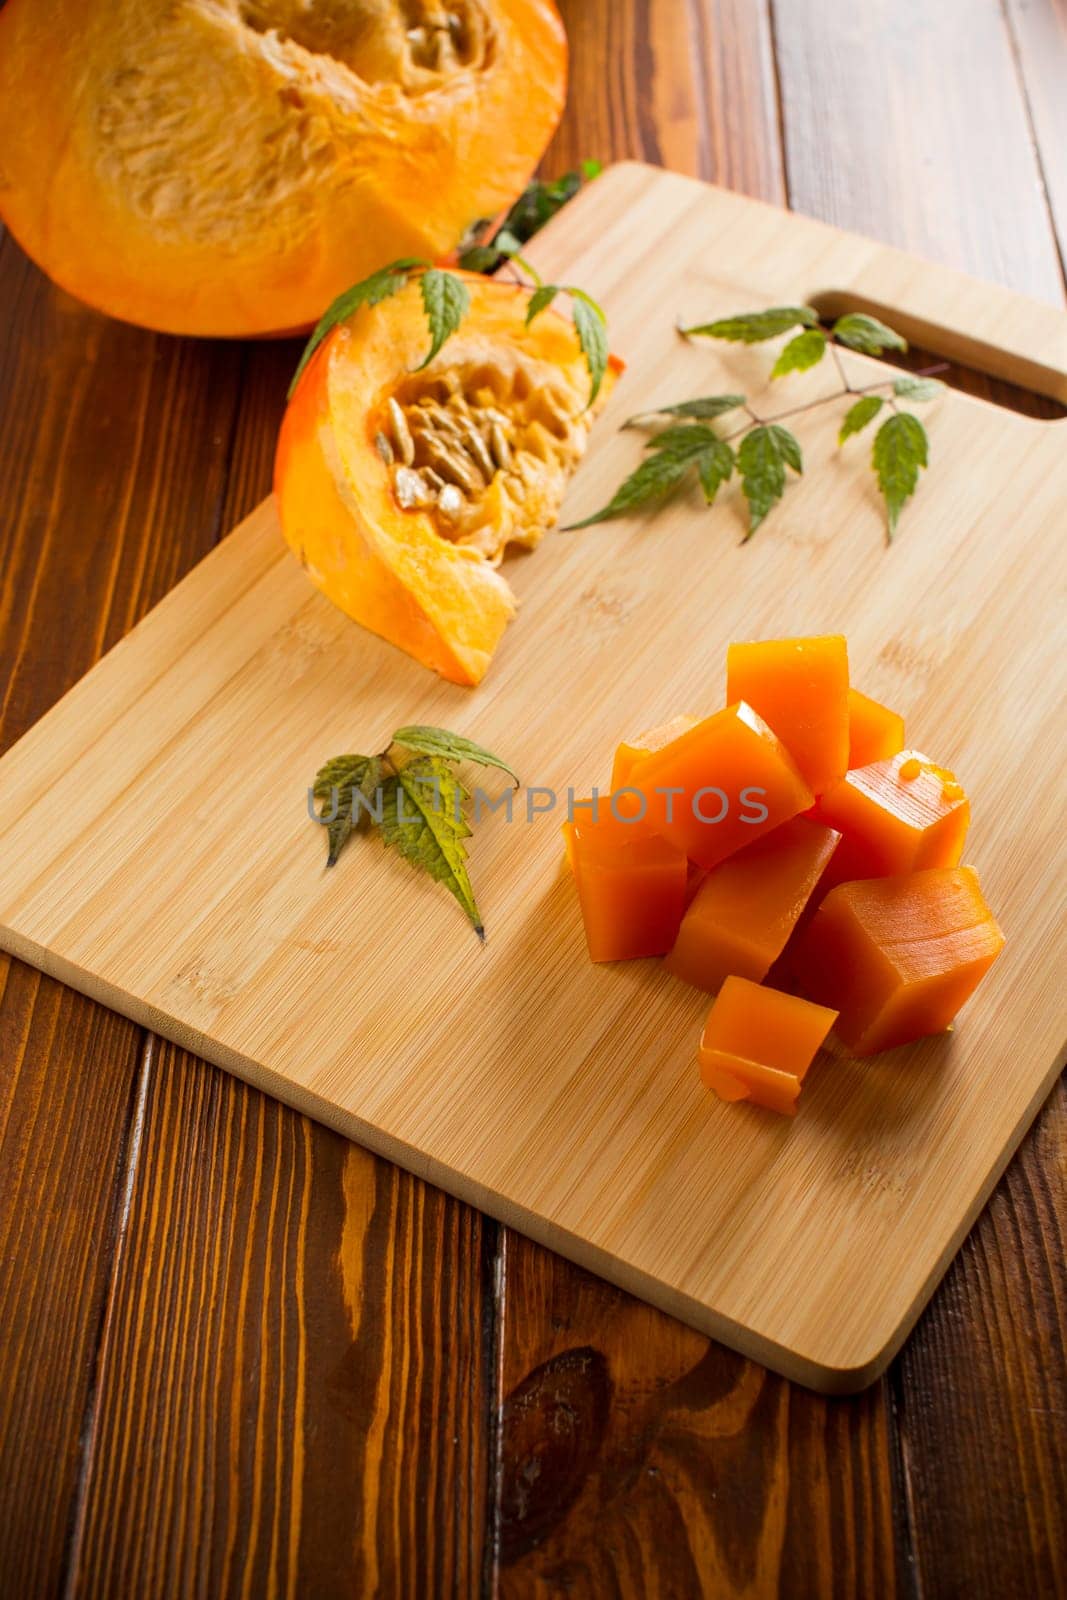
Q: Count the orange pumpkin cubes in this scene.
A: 9